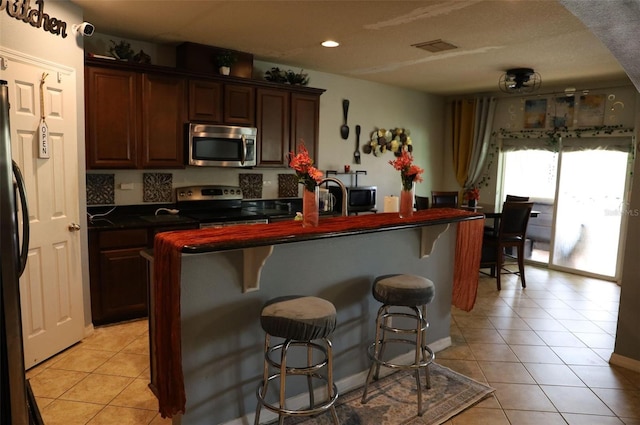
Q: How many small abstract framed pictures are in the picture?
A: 3